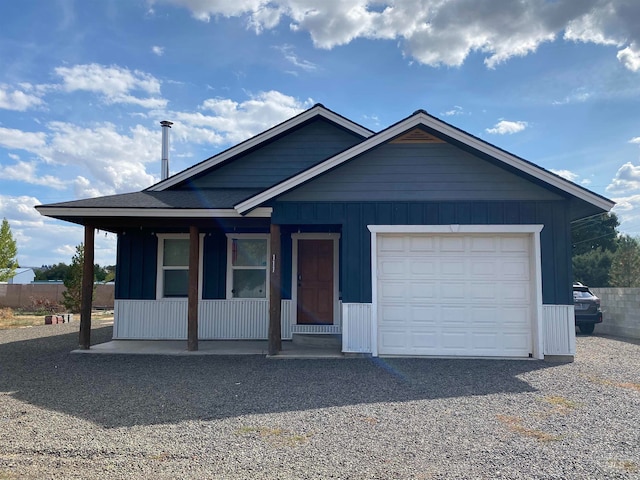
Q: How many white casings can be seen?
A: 4